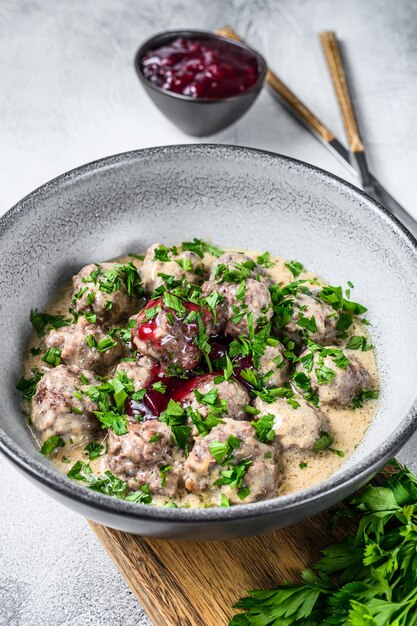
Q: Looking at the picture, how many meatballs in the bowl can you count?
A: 15